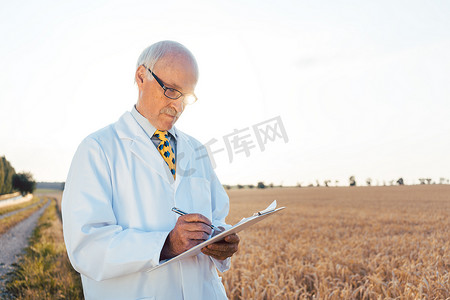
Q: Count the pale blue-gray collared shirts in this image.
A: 1